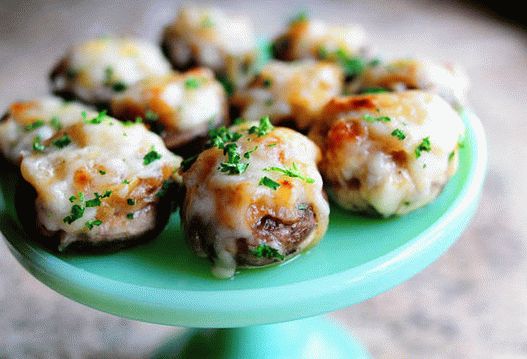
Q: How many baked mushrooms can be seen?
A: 10